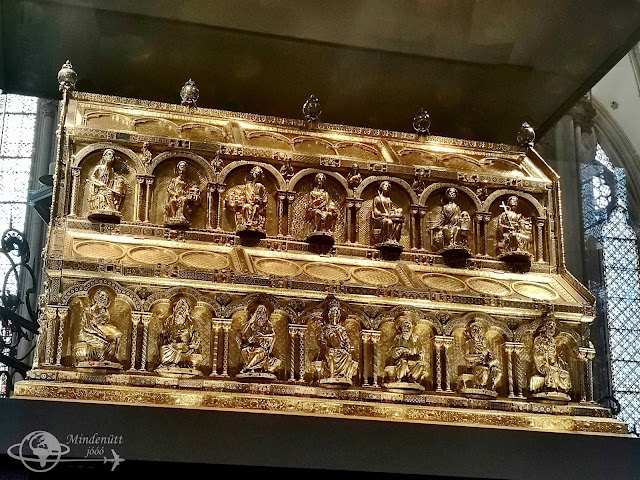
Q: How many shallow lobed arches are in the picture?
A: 9